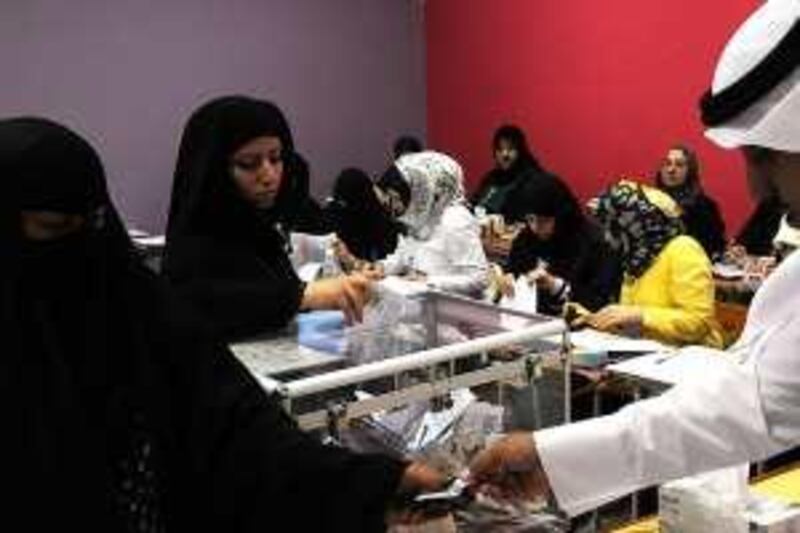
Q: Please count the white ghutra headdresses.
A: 1